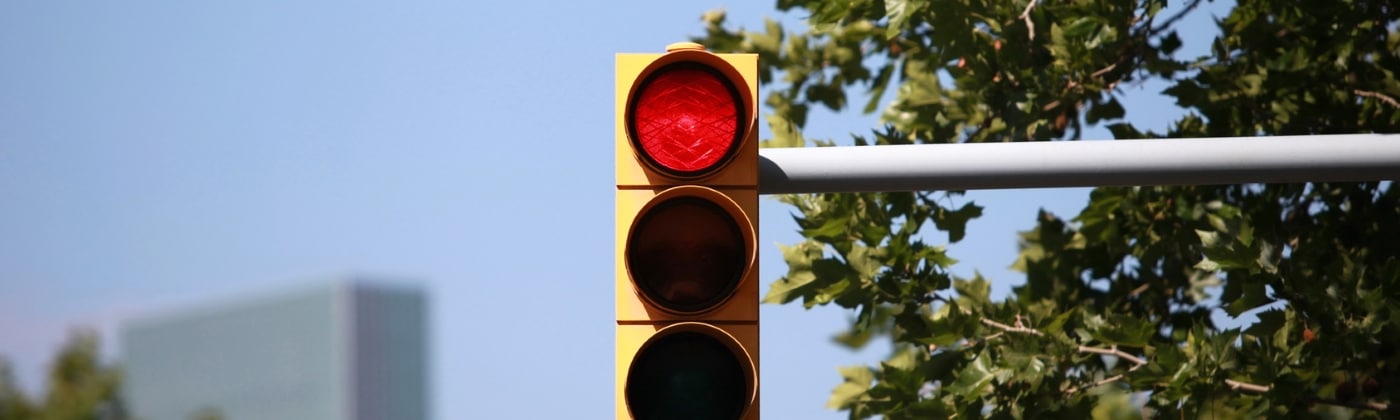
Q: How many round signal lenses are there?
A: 3